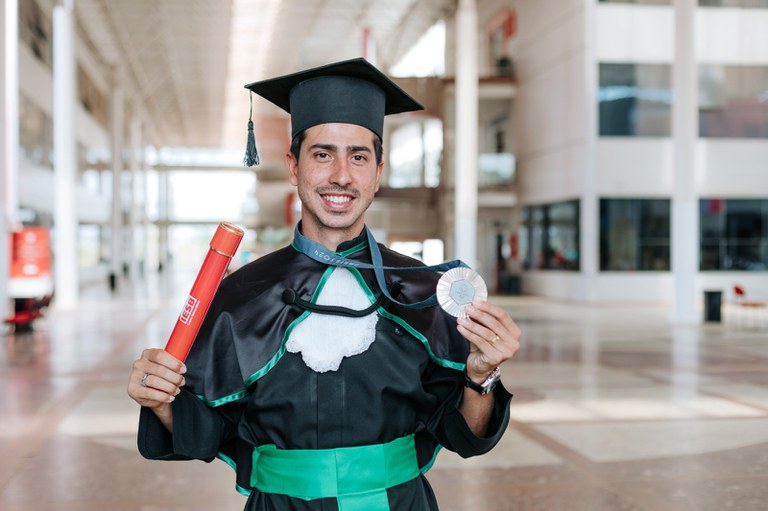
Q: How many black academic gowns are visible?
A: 1